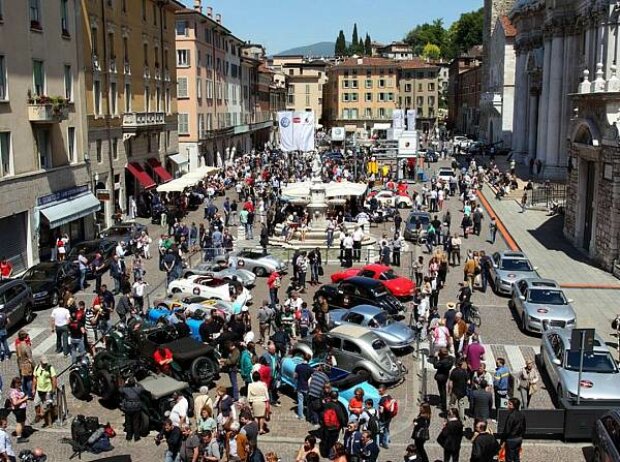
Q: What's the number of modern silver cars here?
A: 3